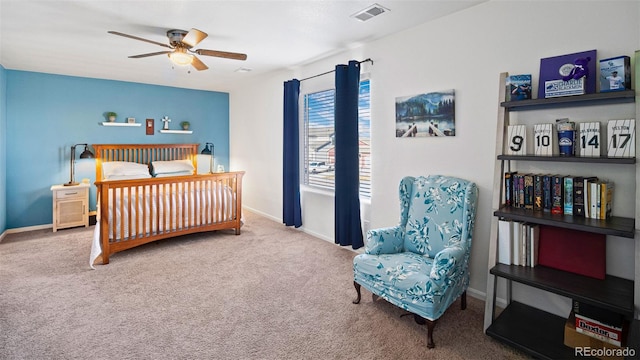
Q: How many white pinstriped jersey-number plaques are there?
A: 4